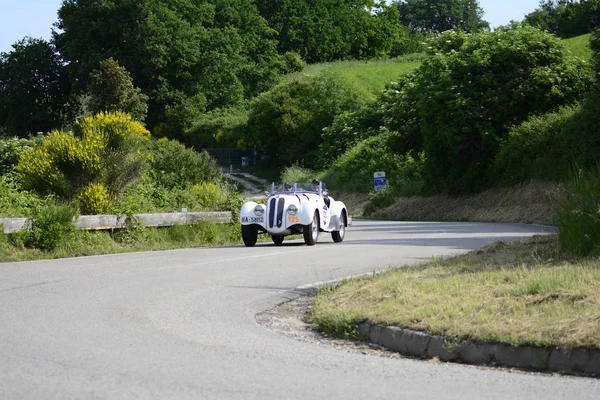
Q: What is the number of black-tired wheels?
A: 4